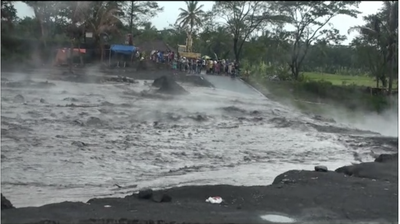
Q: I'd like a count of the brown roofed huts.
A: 1